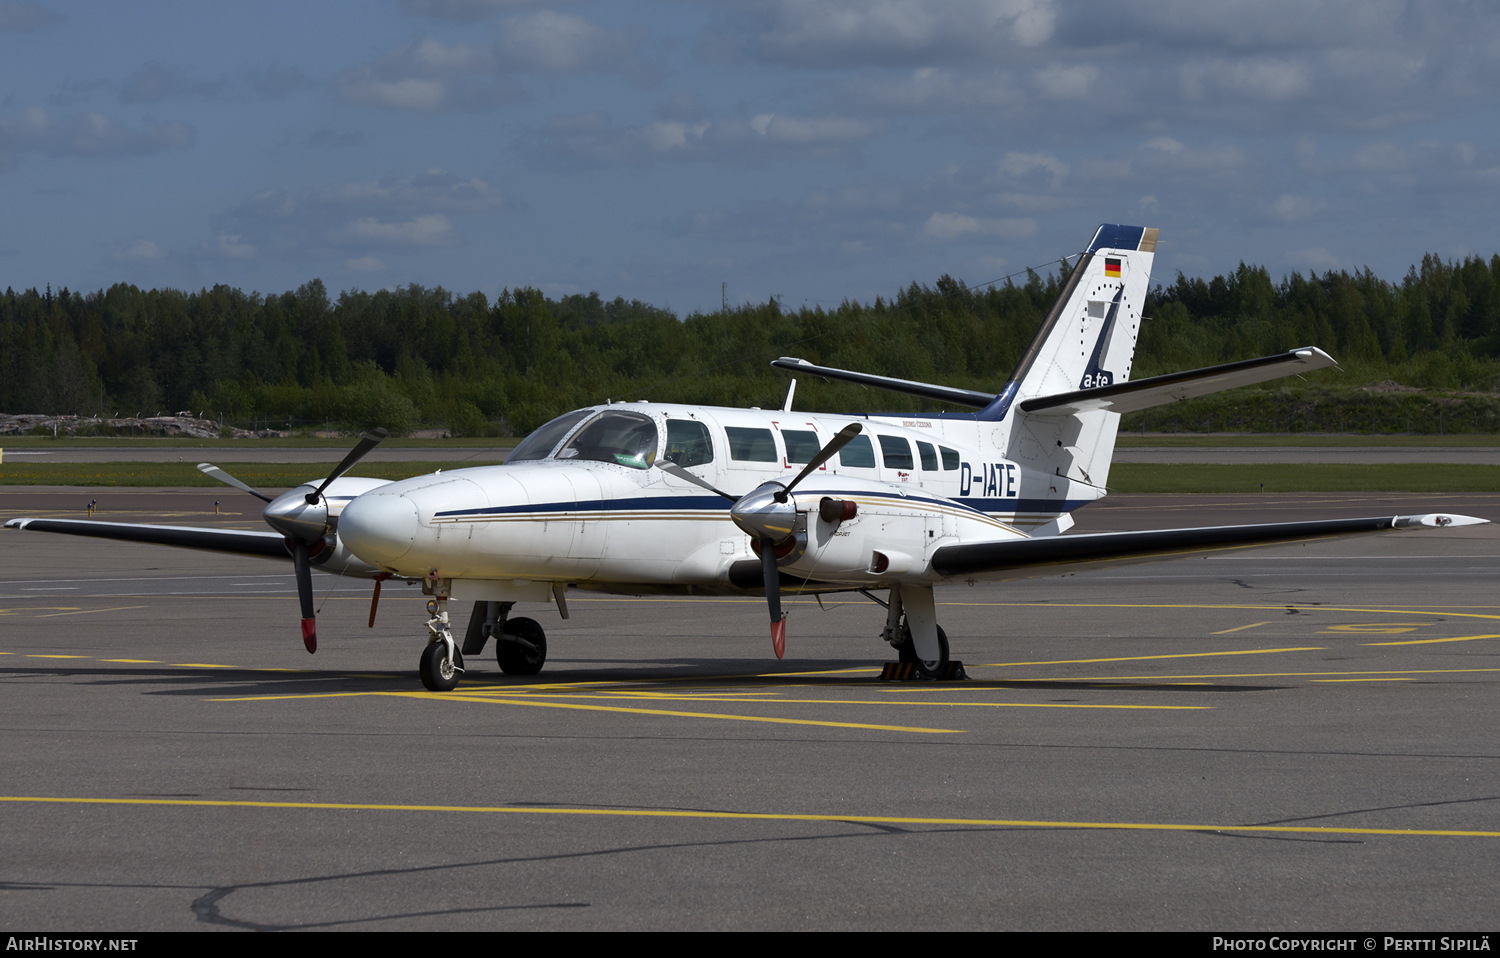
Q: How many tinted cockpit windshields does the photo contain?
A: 2